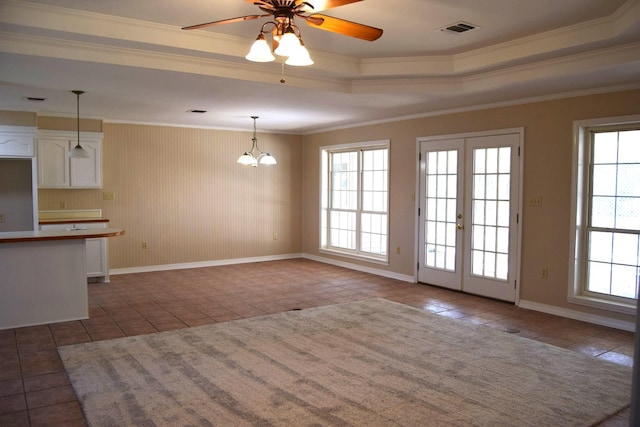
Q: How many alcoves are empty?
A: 1